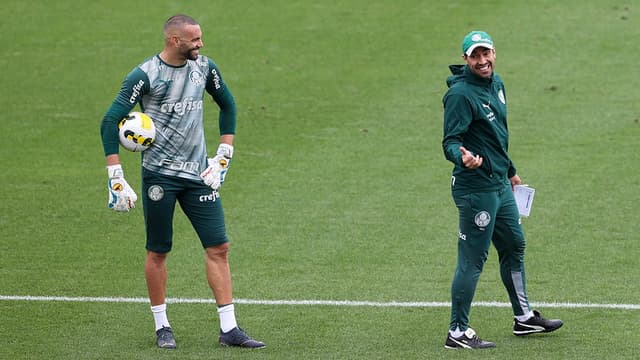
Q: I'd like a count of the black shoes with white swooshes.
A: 2